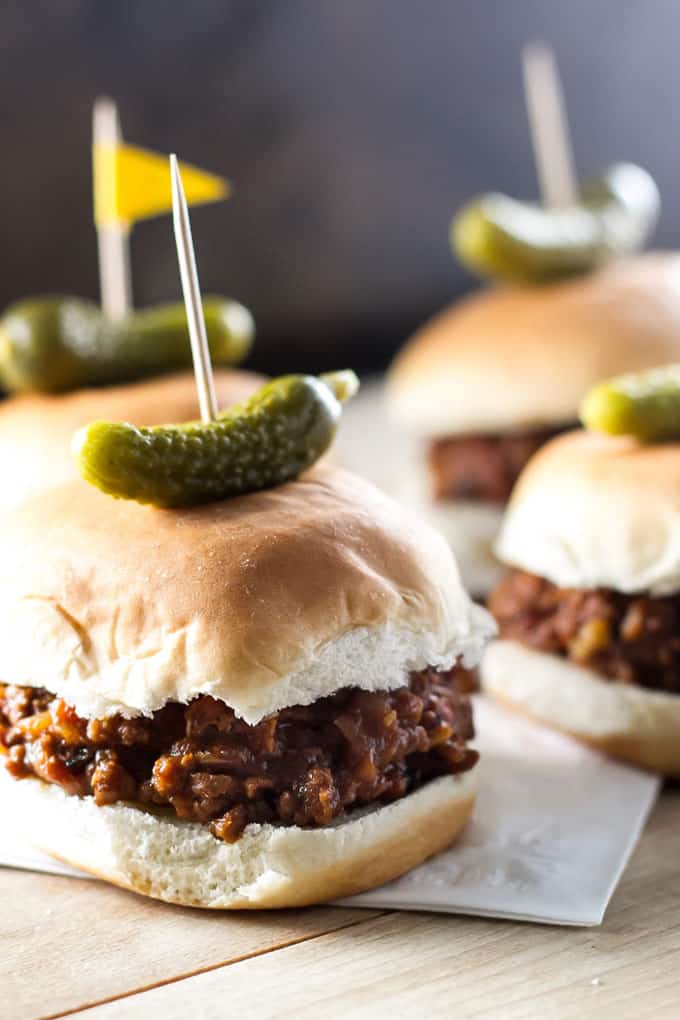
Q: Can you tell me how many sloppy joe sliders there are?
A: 4